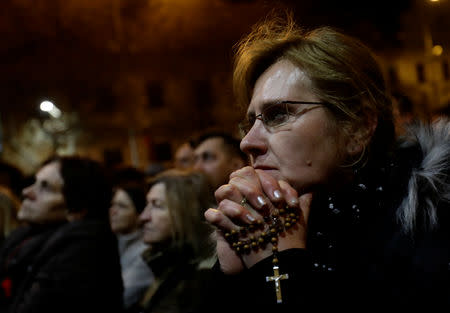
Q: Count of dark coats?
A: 3